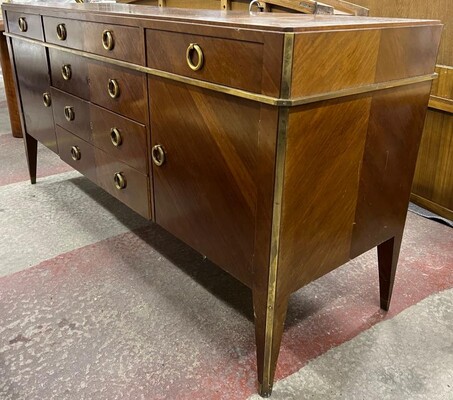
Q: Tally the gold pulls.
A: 12